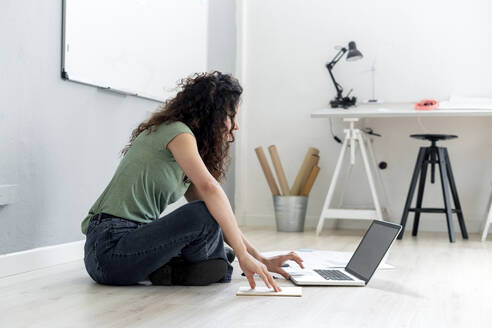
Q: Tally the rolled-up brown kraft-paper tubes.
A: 4